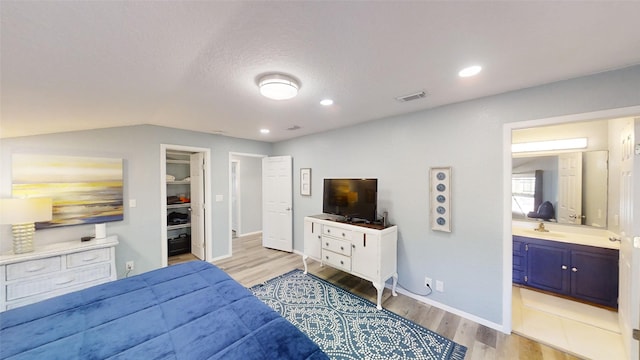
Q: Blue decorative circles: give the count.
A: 5